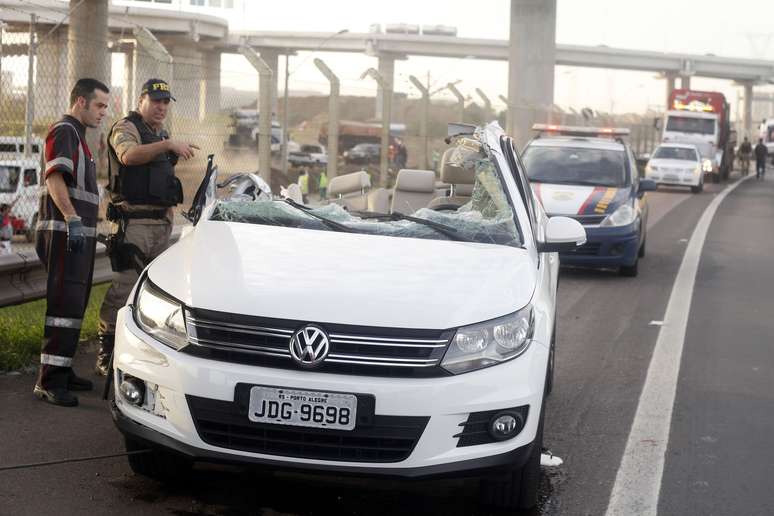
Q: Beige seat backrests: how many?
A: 3